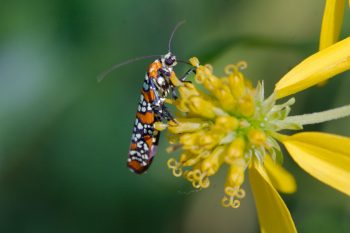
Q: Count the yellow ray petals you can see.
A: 5